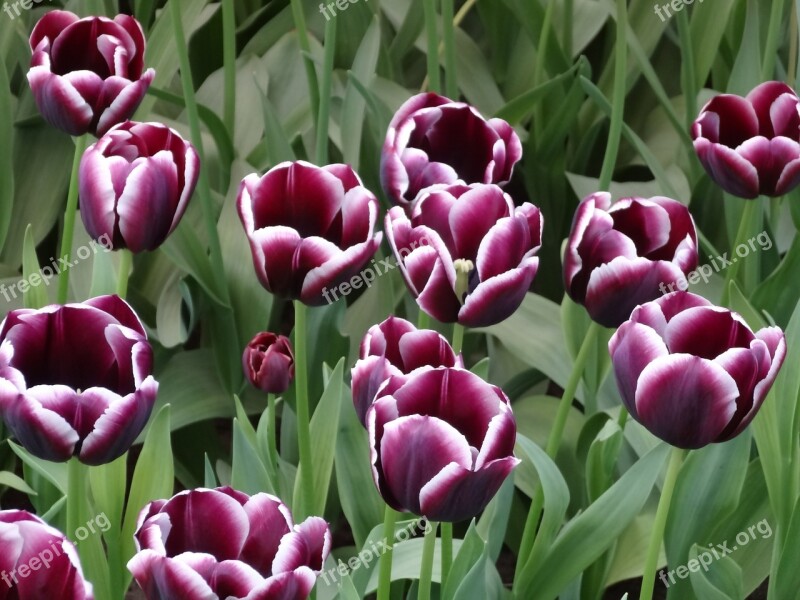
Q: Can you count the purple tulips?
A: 14